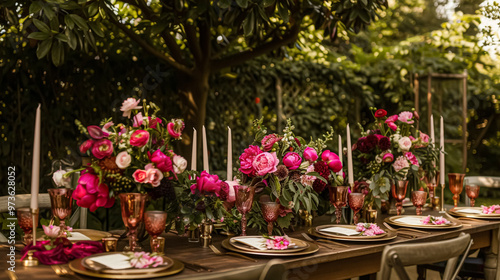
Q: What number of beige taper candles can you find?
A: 8